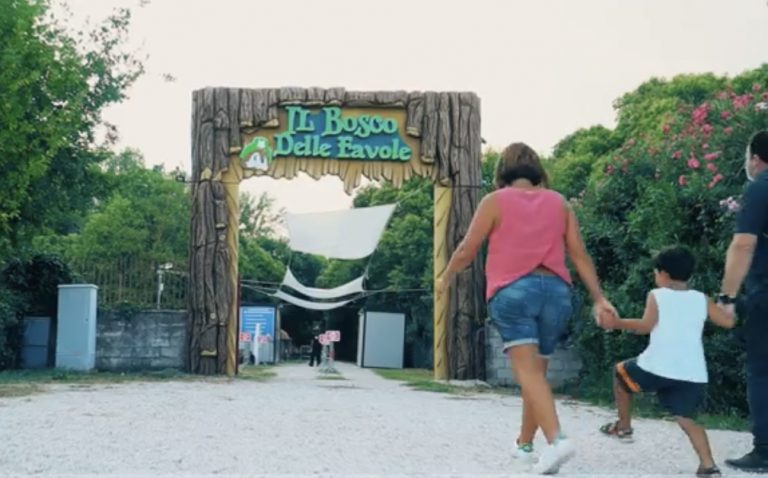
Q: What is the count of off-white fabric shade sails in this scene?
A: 3